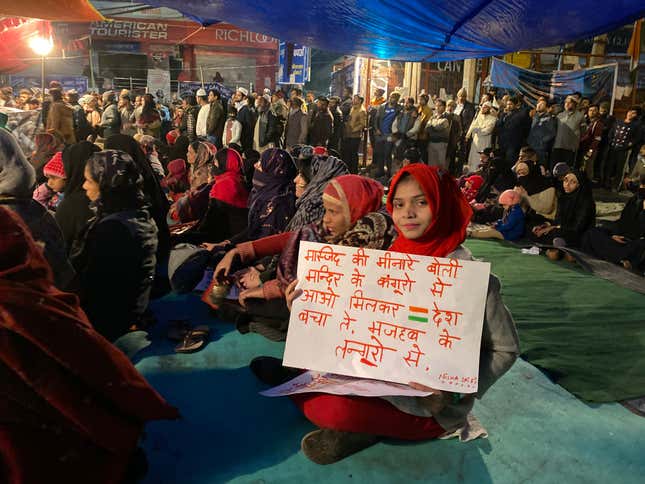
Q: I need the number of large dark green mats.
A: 1